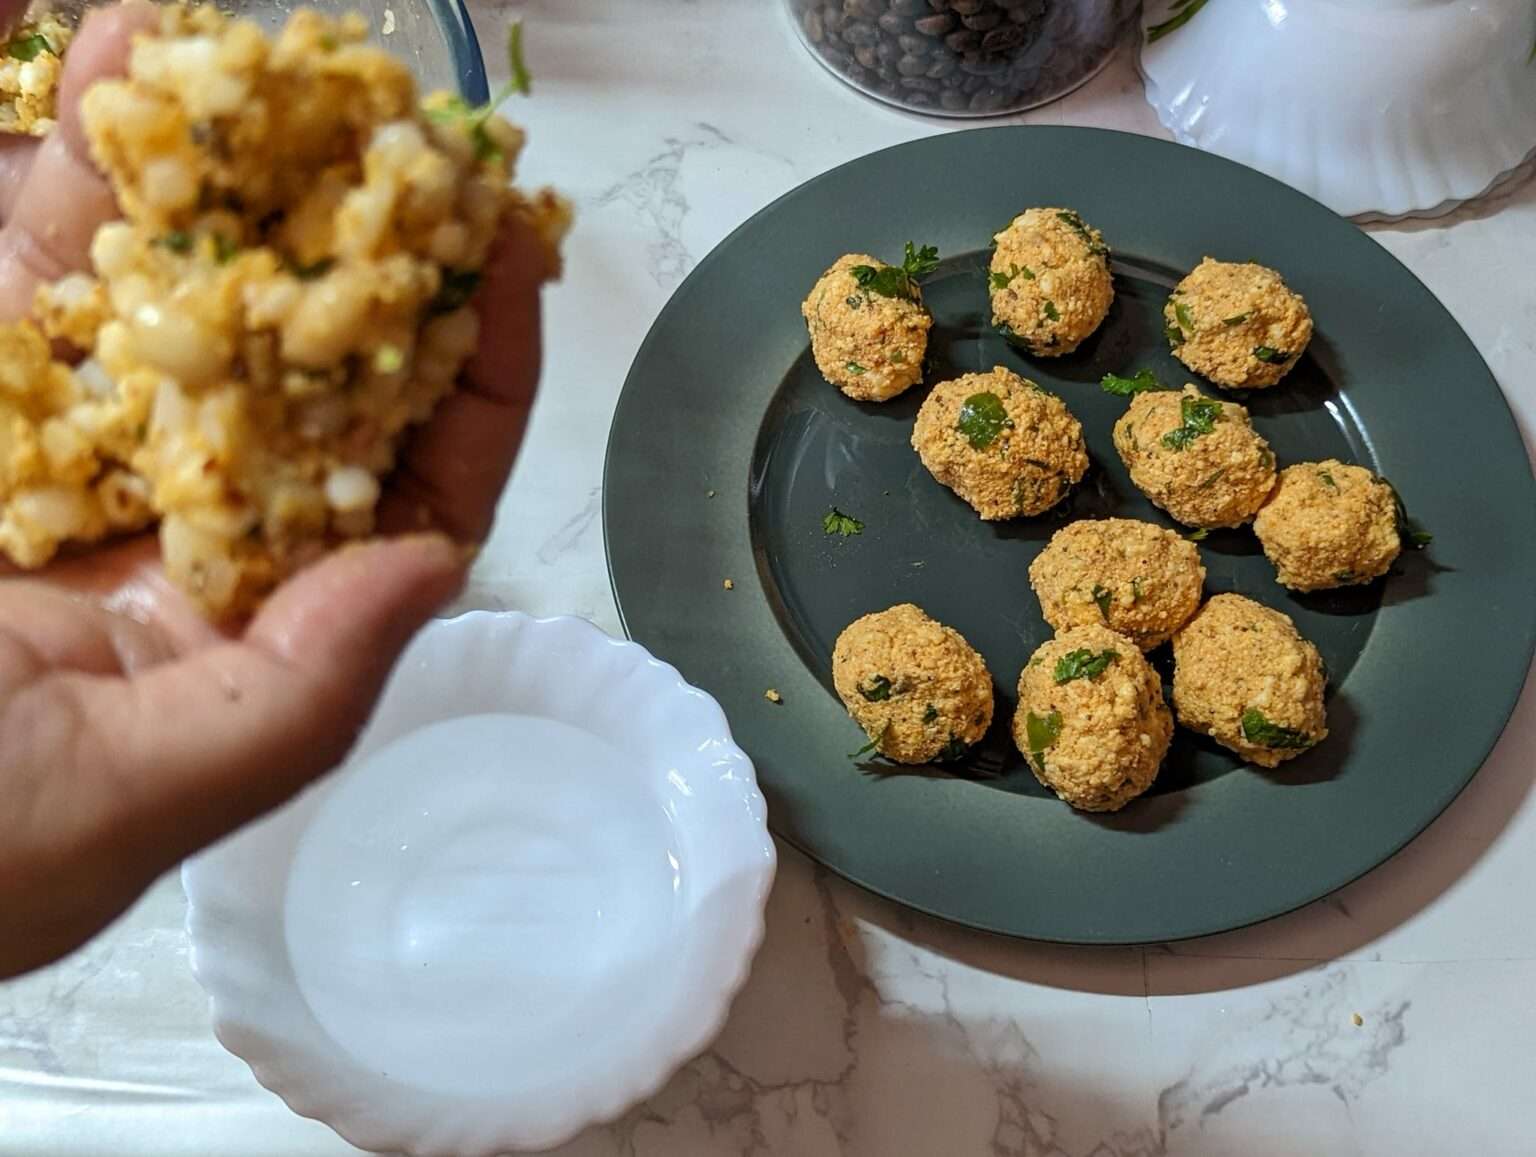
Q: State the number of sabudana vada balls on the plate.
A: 10